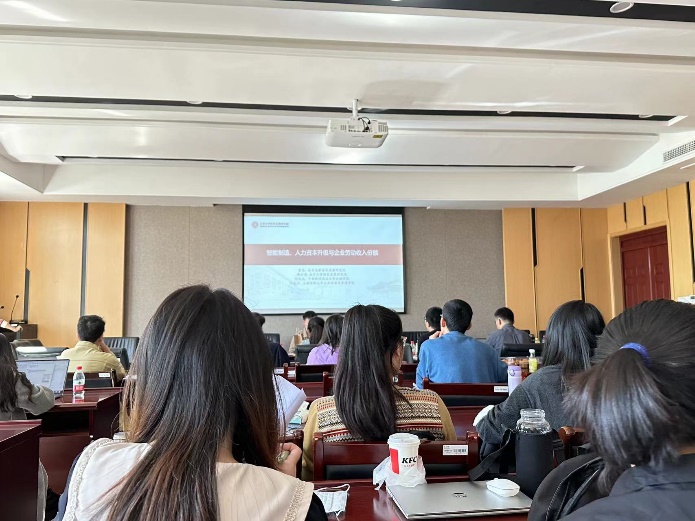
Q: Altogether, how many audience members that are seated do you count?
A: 13